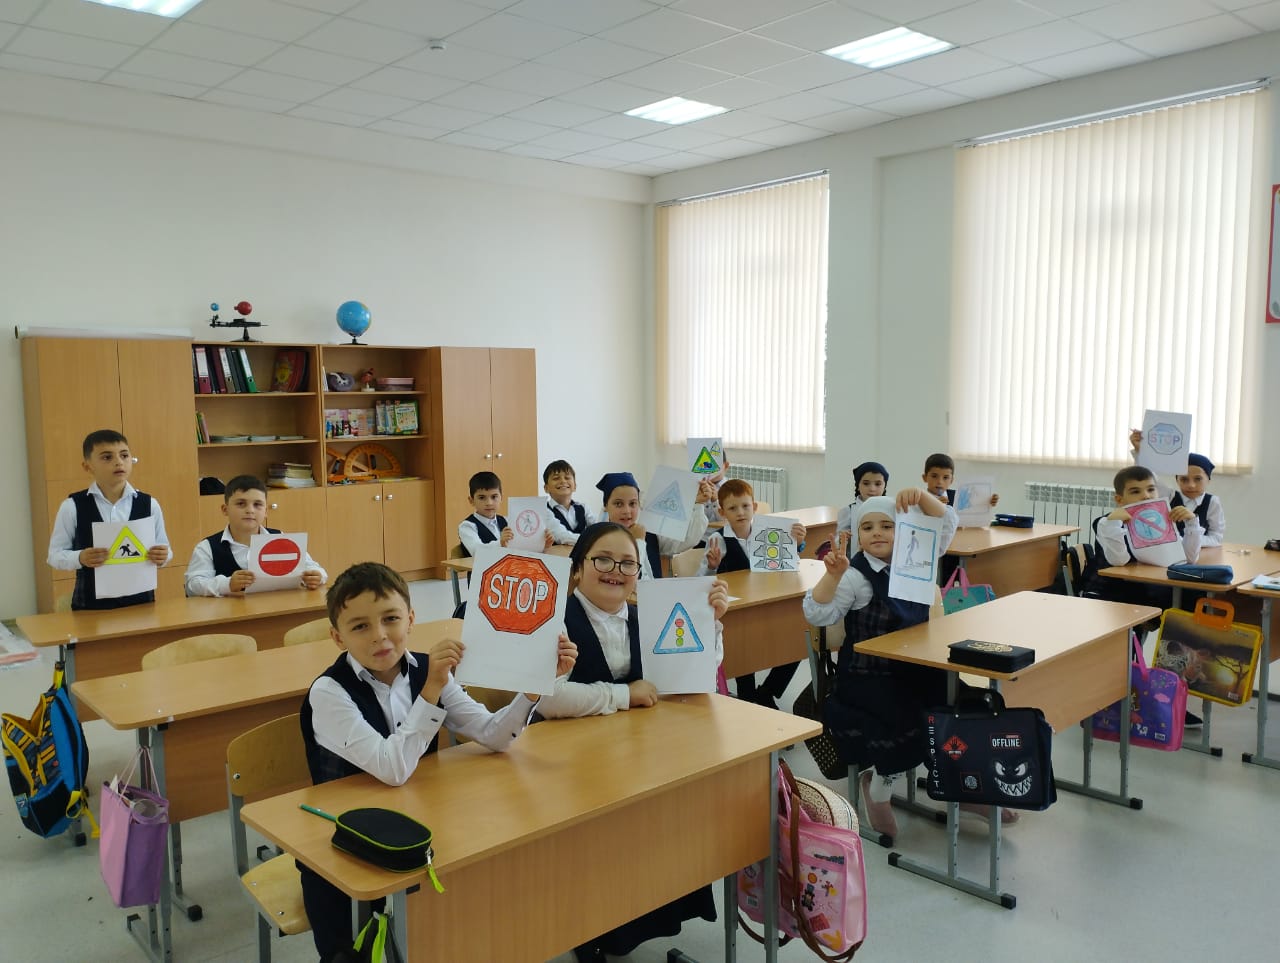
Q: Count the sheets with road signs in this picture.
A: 12